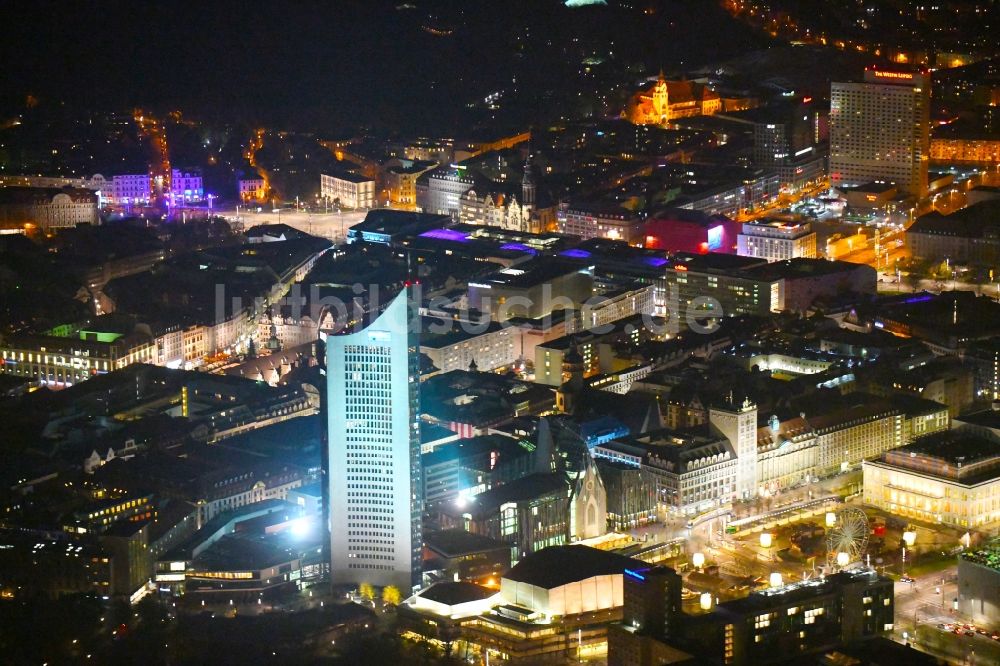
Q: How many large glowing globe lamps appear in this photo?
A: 7